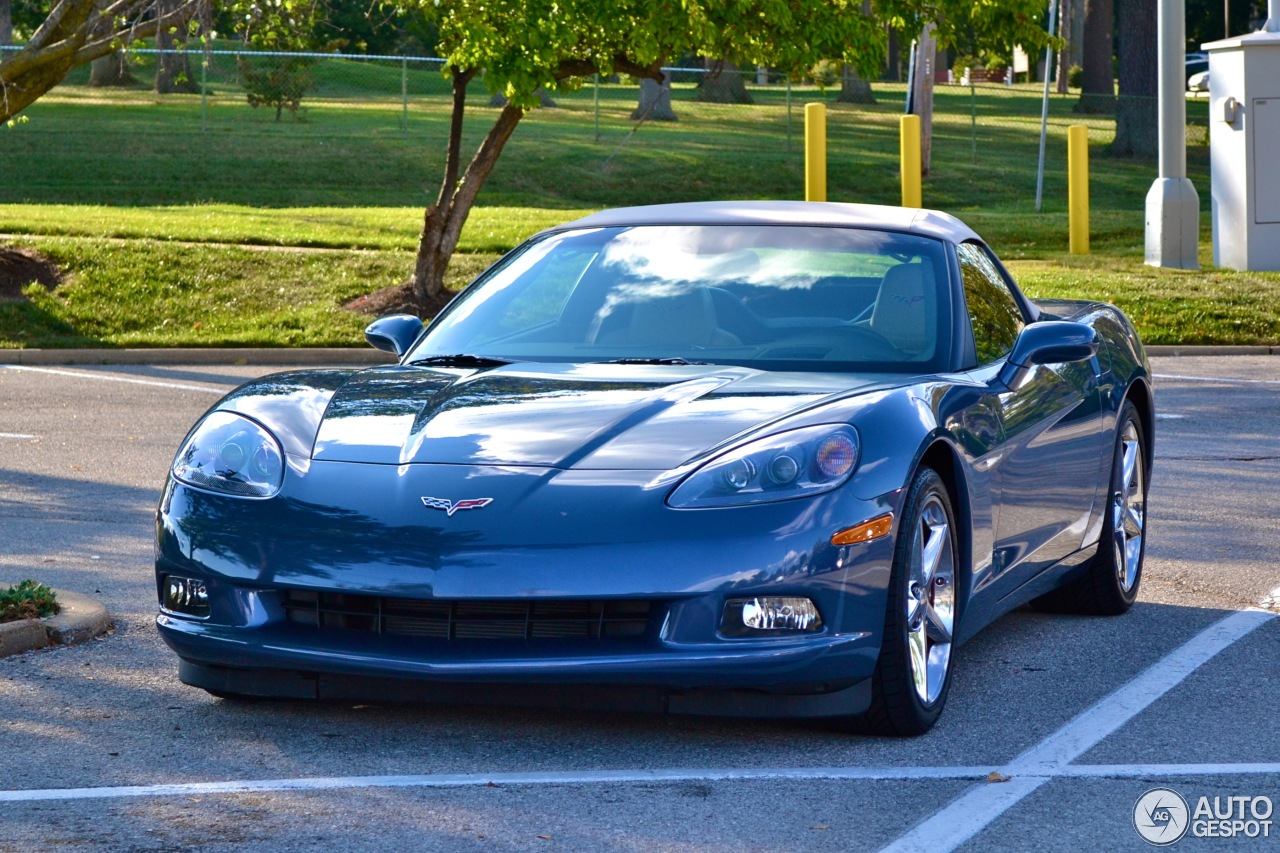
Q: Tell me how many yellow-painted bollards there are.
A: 3